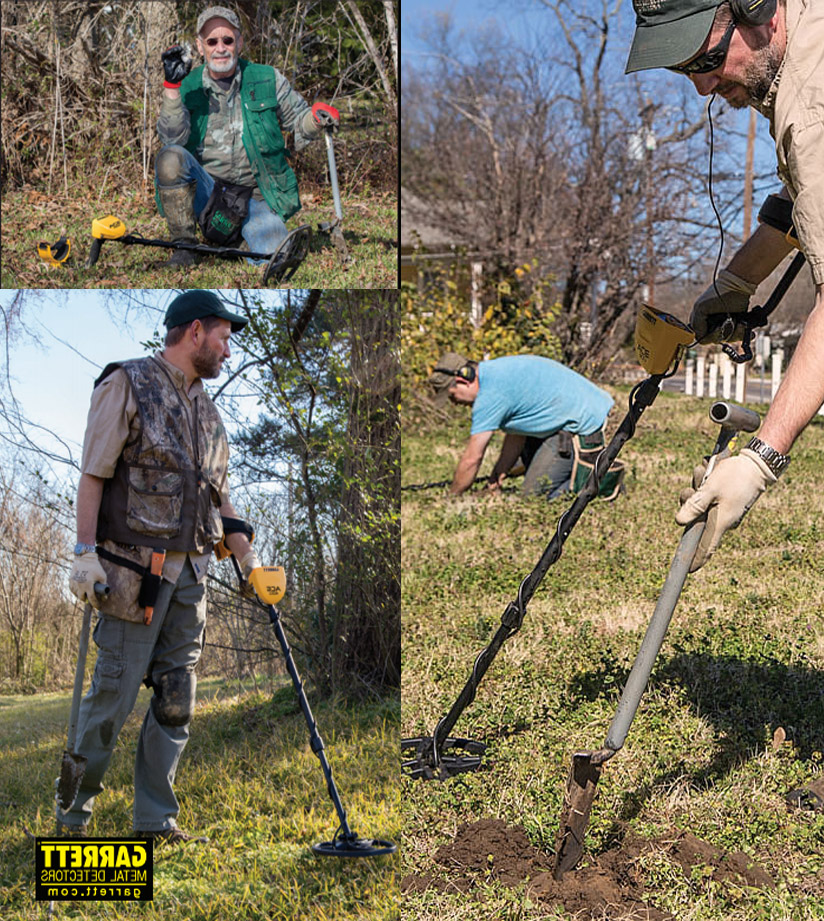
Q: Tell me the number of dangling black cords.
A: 1